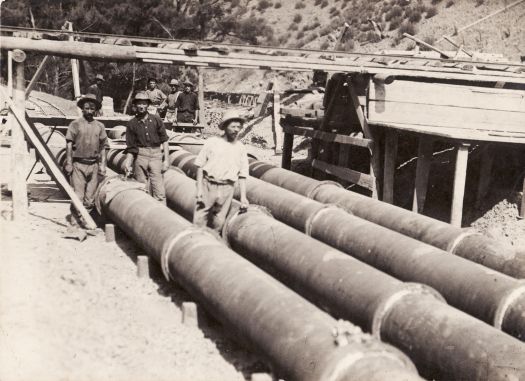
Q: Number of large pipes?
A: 4